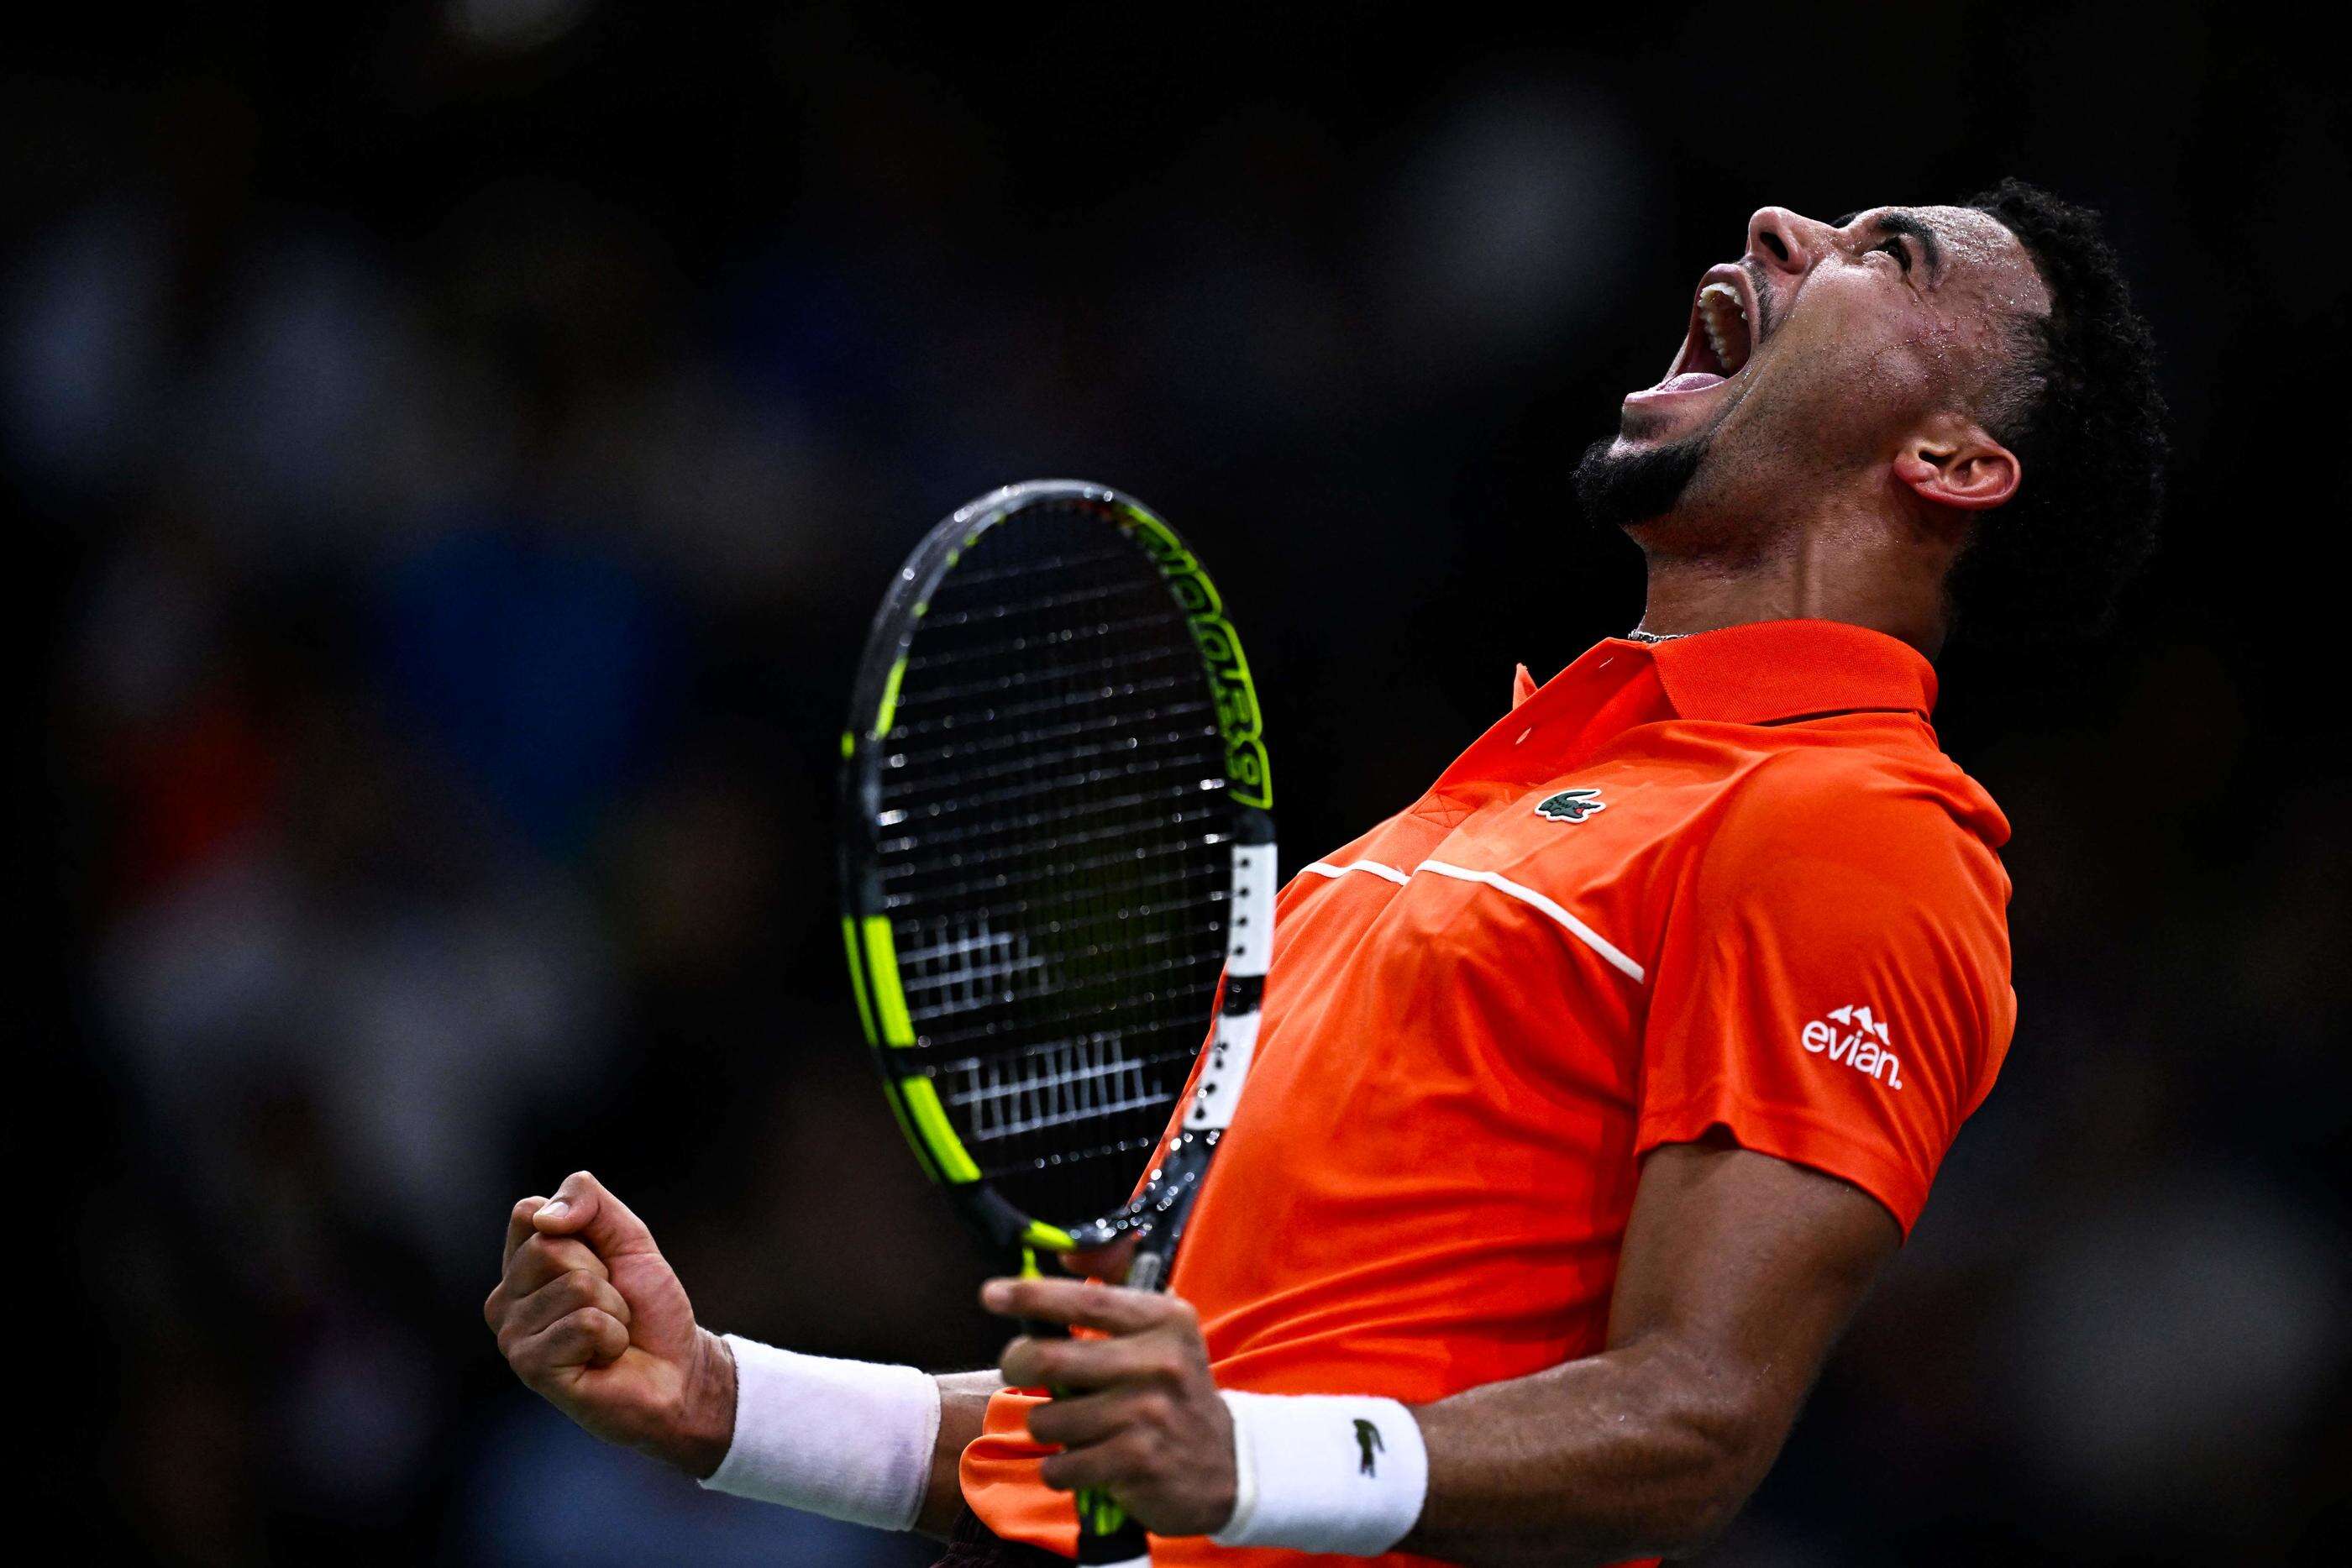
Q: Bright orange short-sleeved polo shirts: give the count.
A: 1